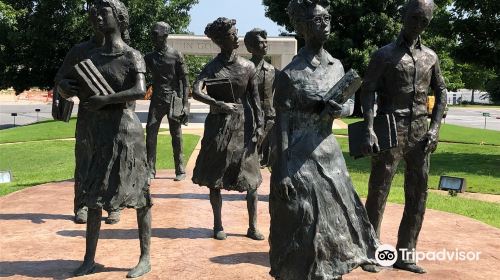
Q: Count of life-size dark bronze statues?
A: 7